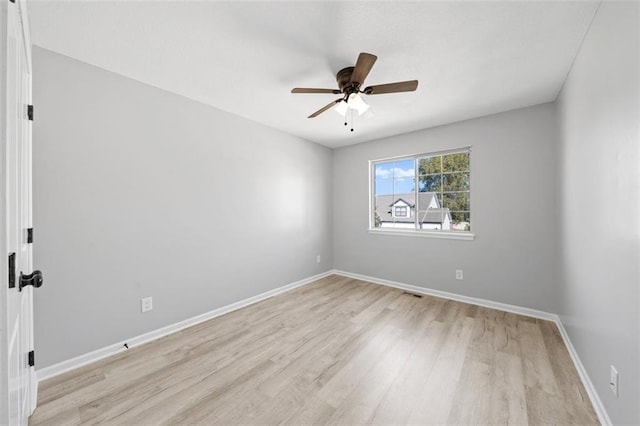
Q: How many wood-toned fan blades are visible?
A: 4